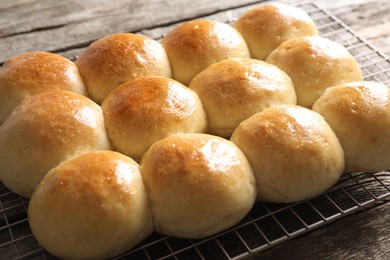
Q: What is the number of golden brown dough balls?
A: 12